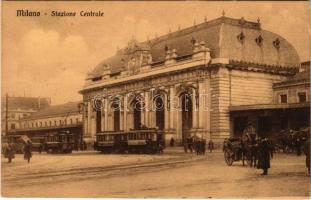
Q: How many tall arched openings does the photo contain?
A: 5